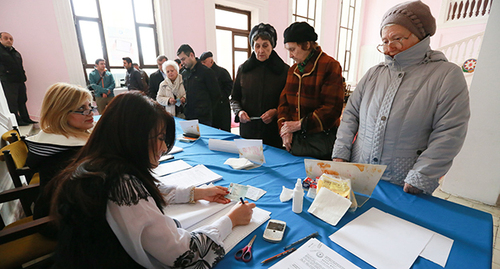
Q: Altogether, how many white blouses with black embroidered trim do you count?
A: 1